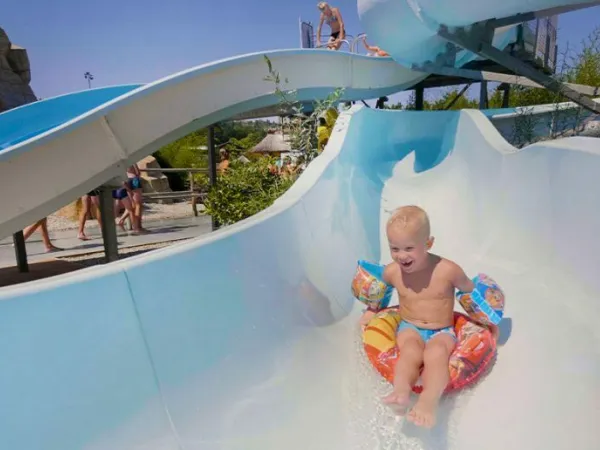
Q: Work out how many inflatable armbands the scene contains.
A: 2